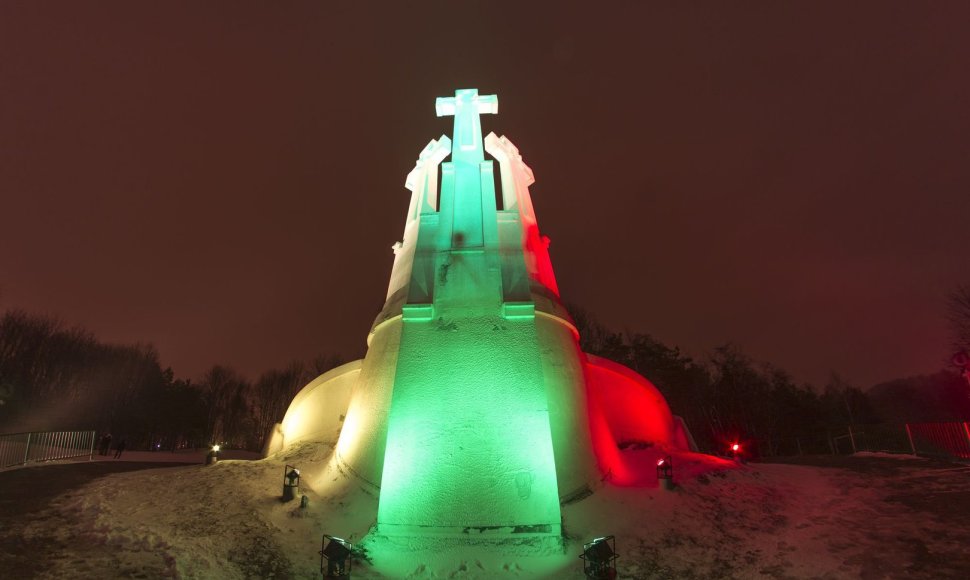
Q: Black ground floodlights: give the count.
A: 6